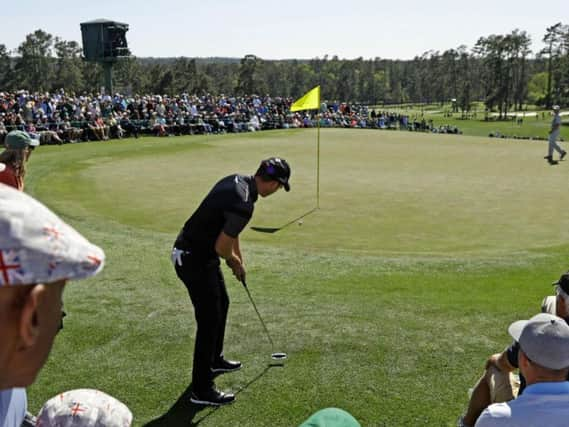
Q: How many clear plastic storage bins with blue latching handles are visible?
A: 0